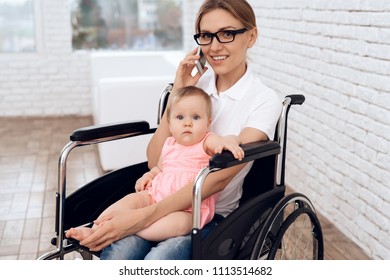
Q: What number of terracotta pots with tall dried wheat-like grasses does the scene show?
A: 0